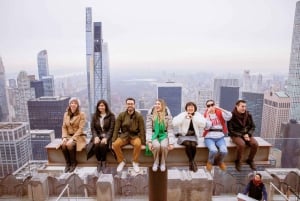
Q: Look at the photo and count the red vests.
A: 1